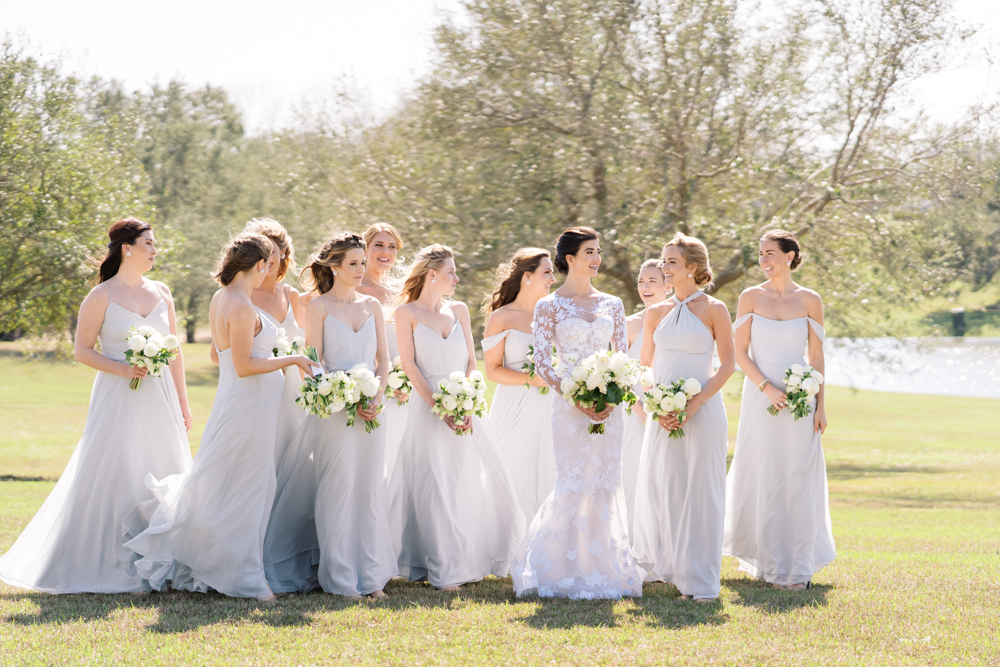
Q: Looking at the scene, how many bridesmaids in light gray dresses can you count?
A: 10